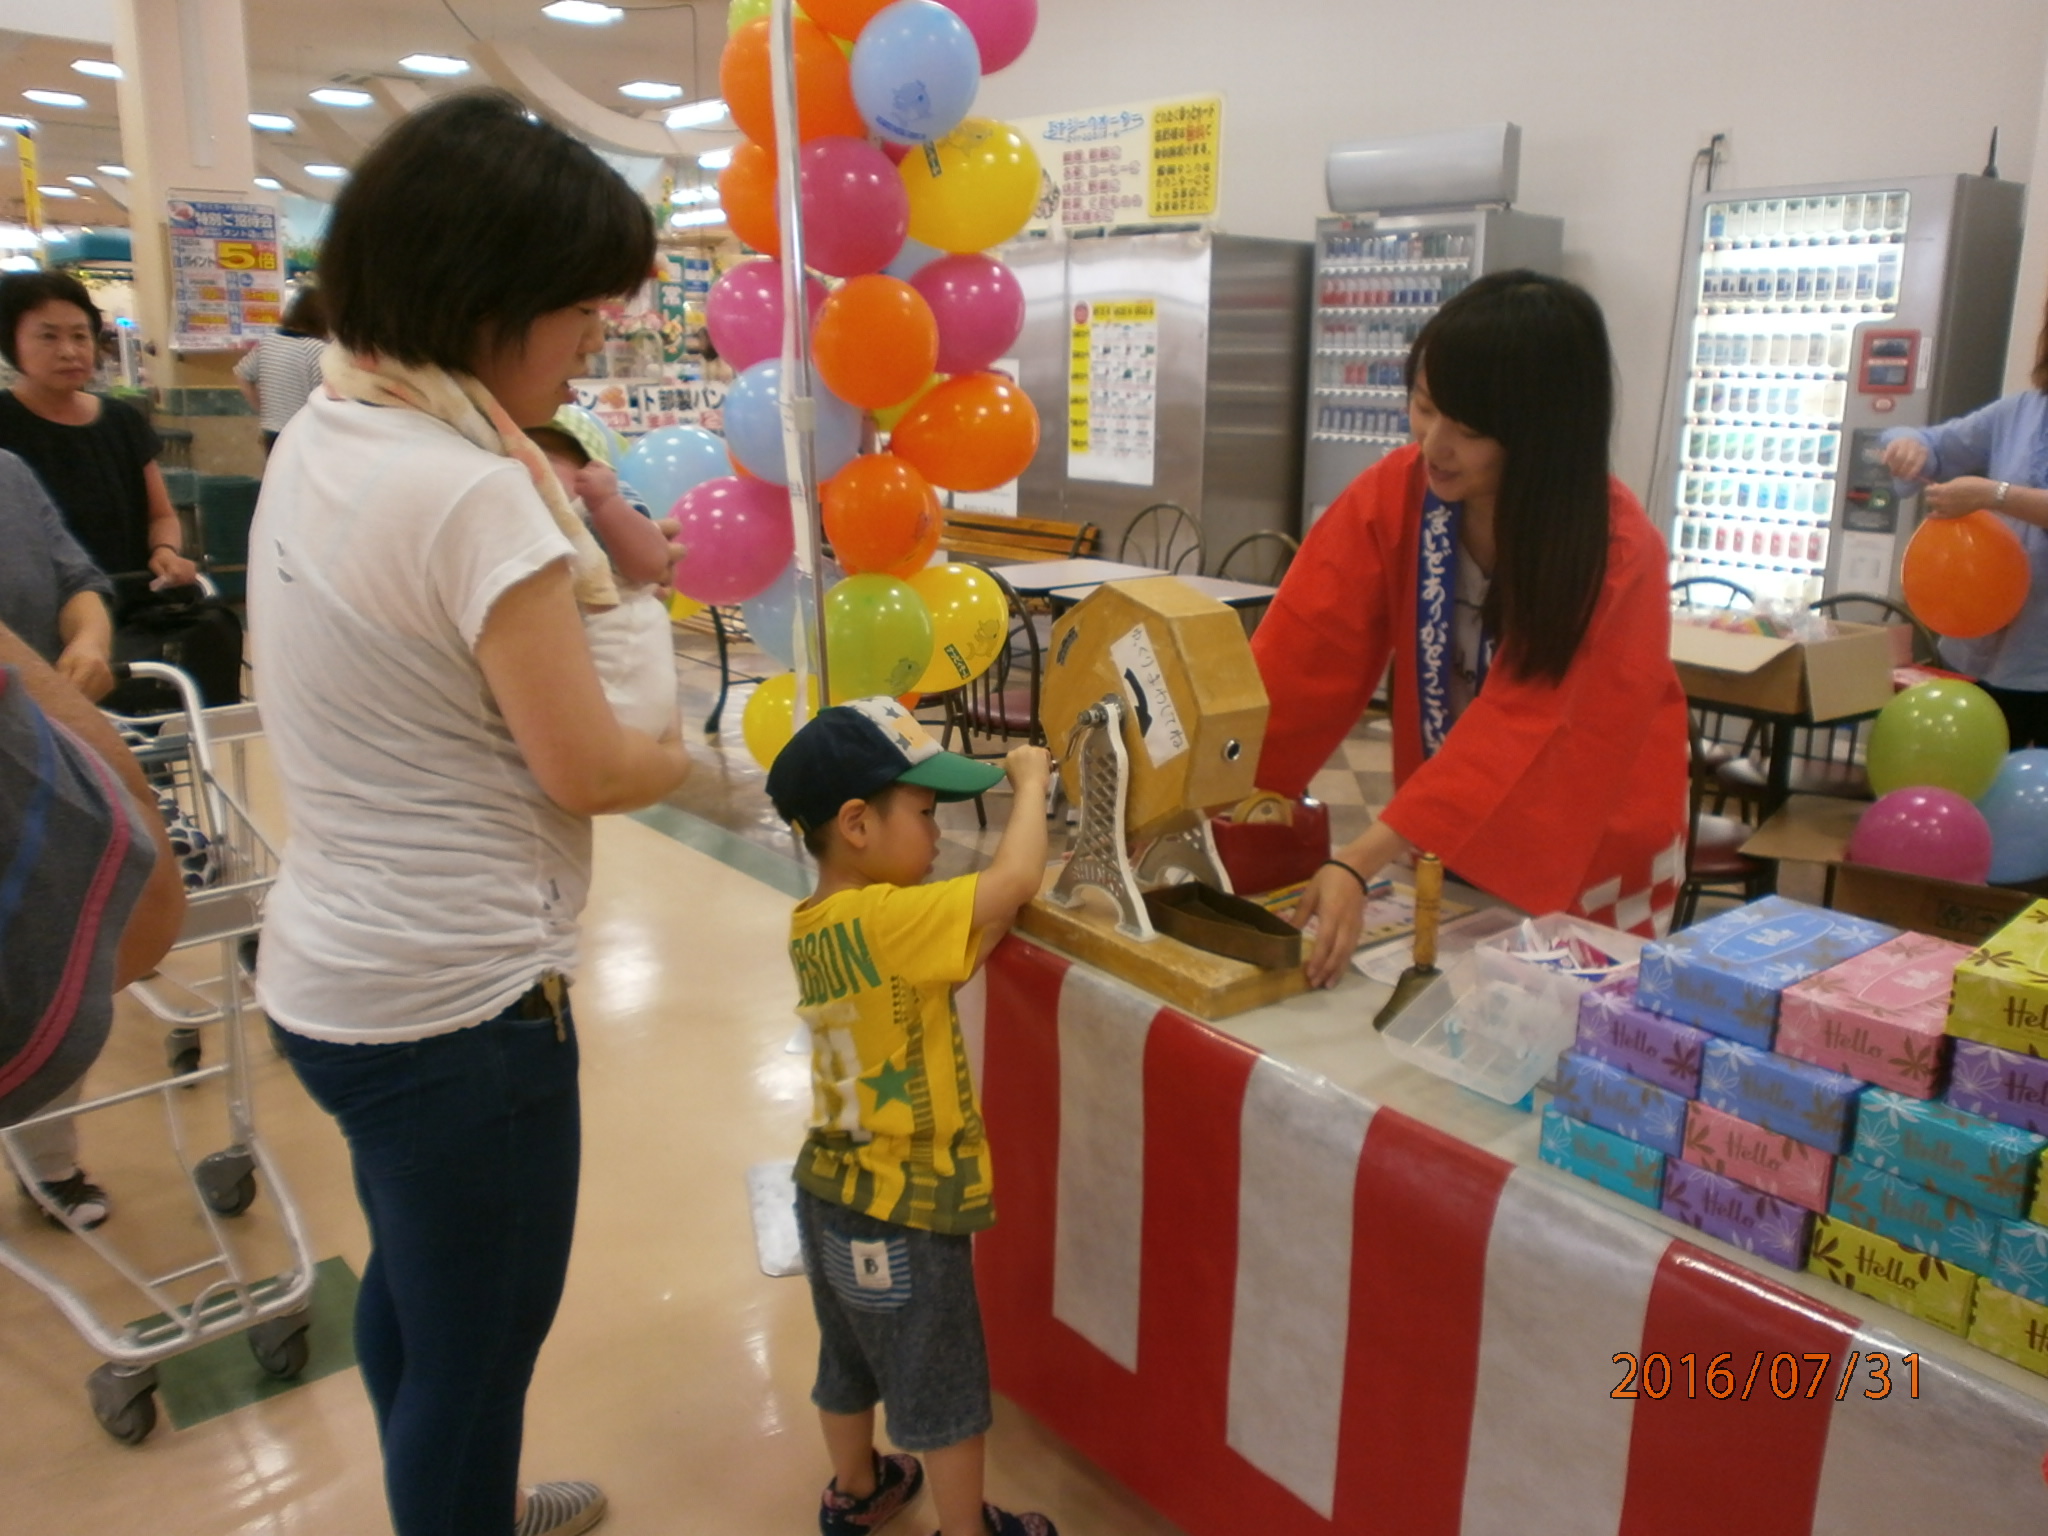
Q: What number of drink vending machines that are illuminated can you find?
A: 1